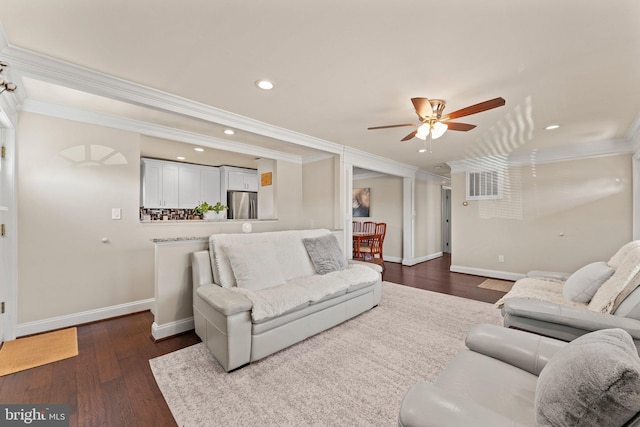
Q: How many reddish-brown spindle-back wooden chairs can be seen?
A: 3